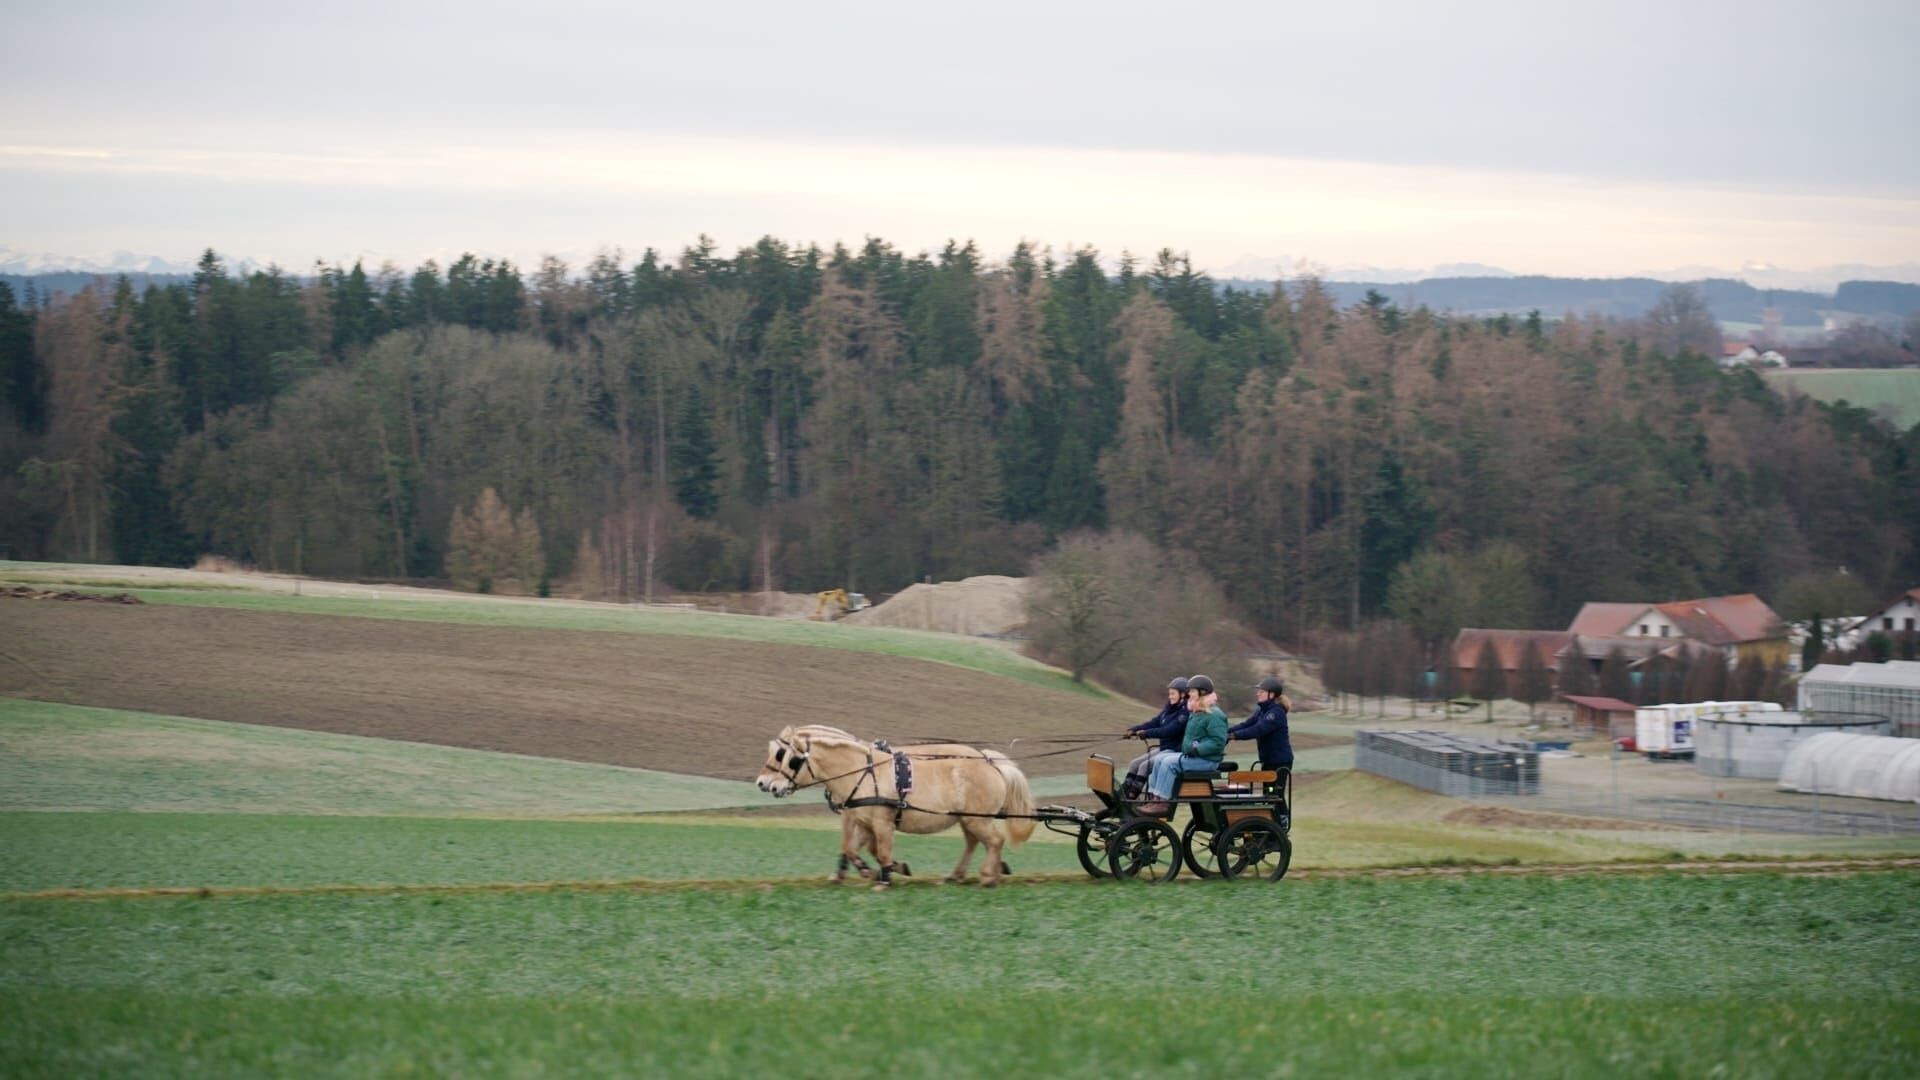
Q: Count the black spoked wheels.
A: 4